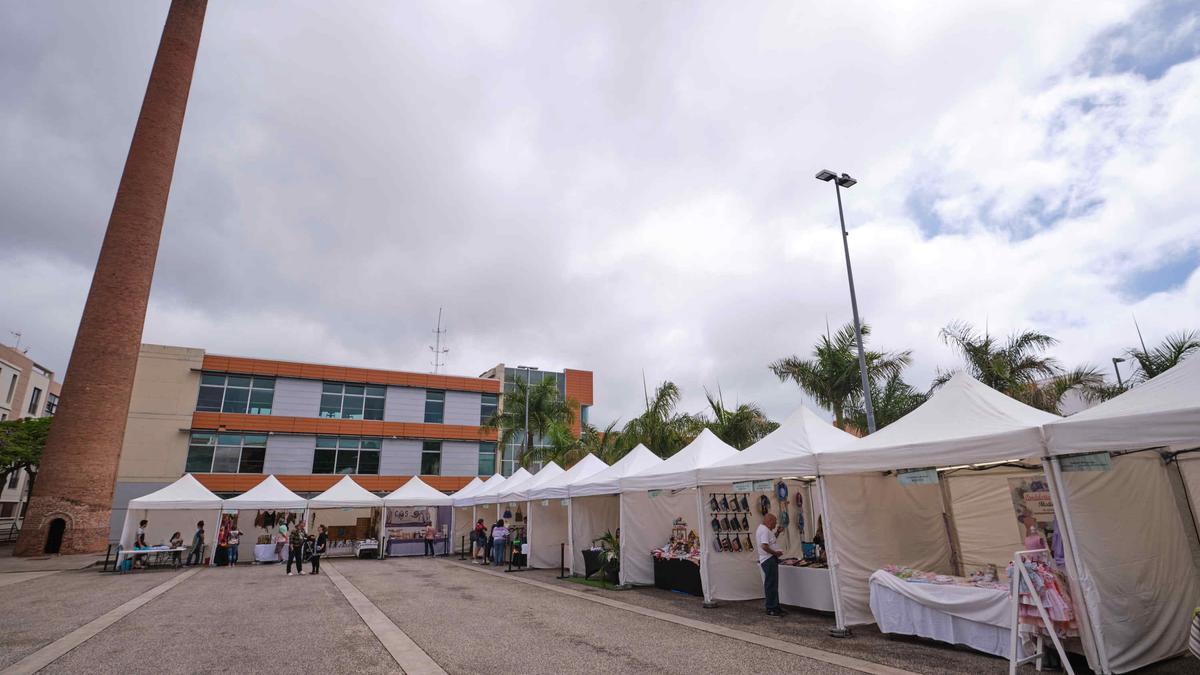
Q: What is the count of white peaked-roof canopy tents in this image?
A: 14